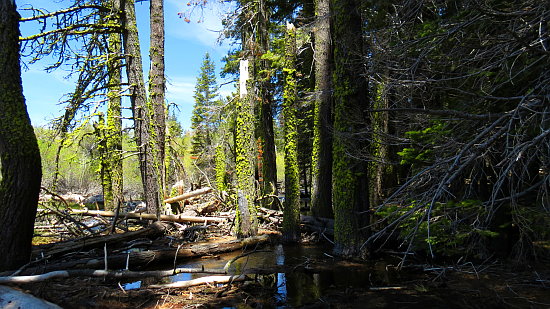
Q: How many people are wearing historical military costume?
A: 0